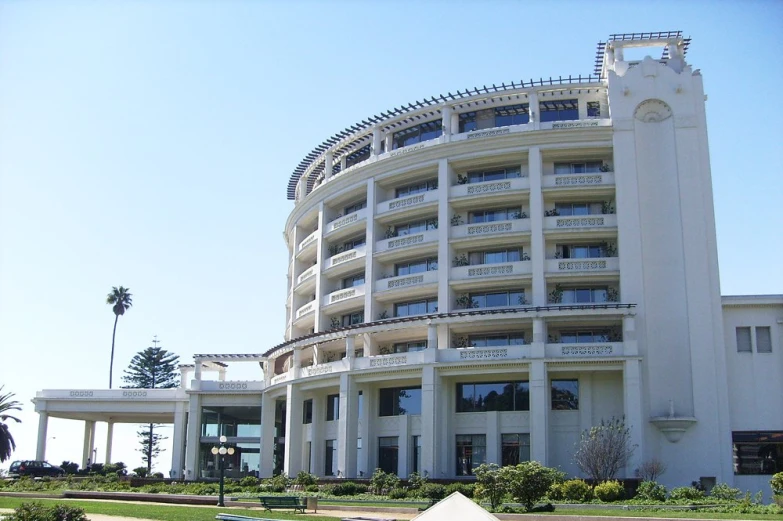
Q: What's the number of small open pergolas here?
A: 2